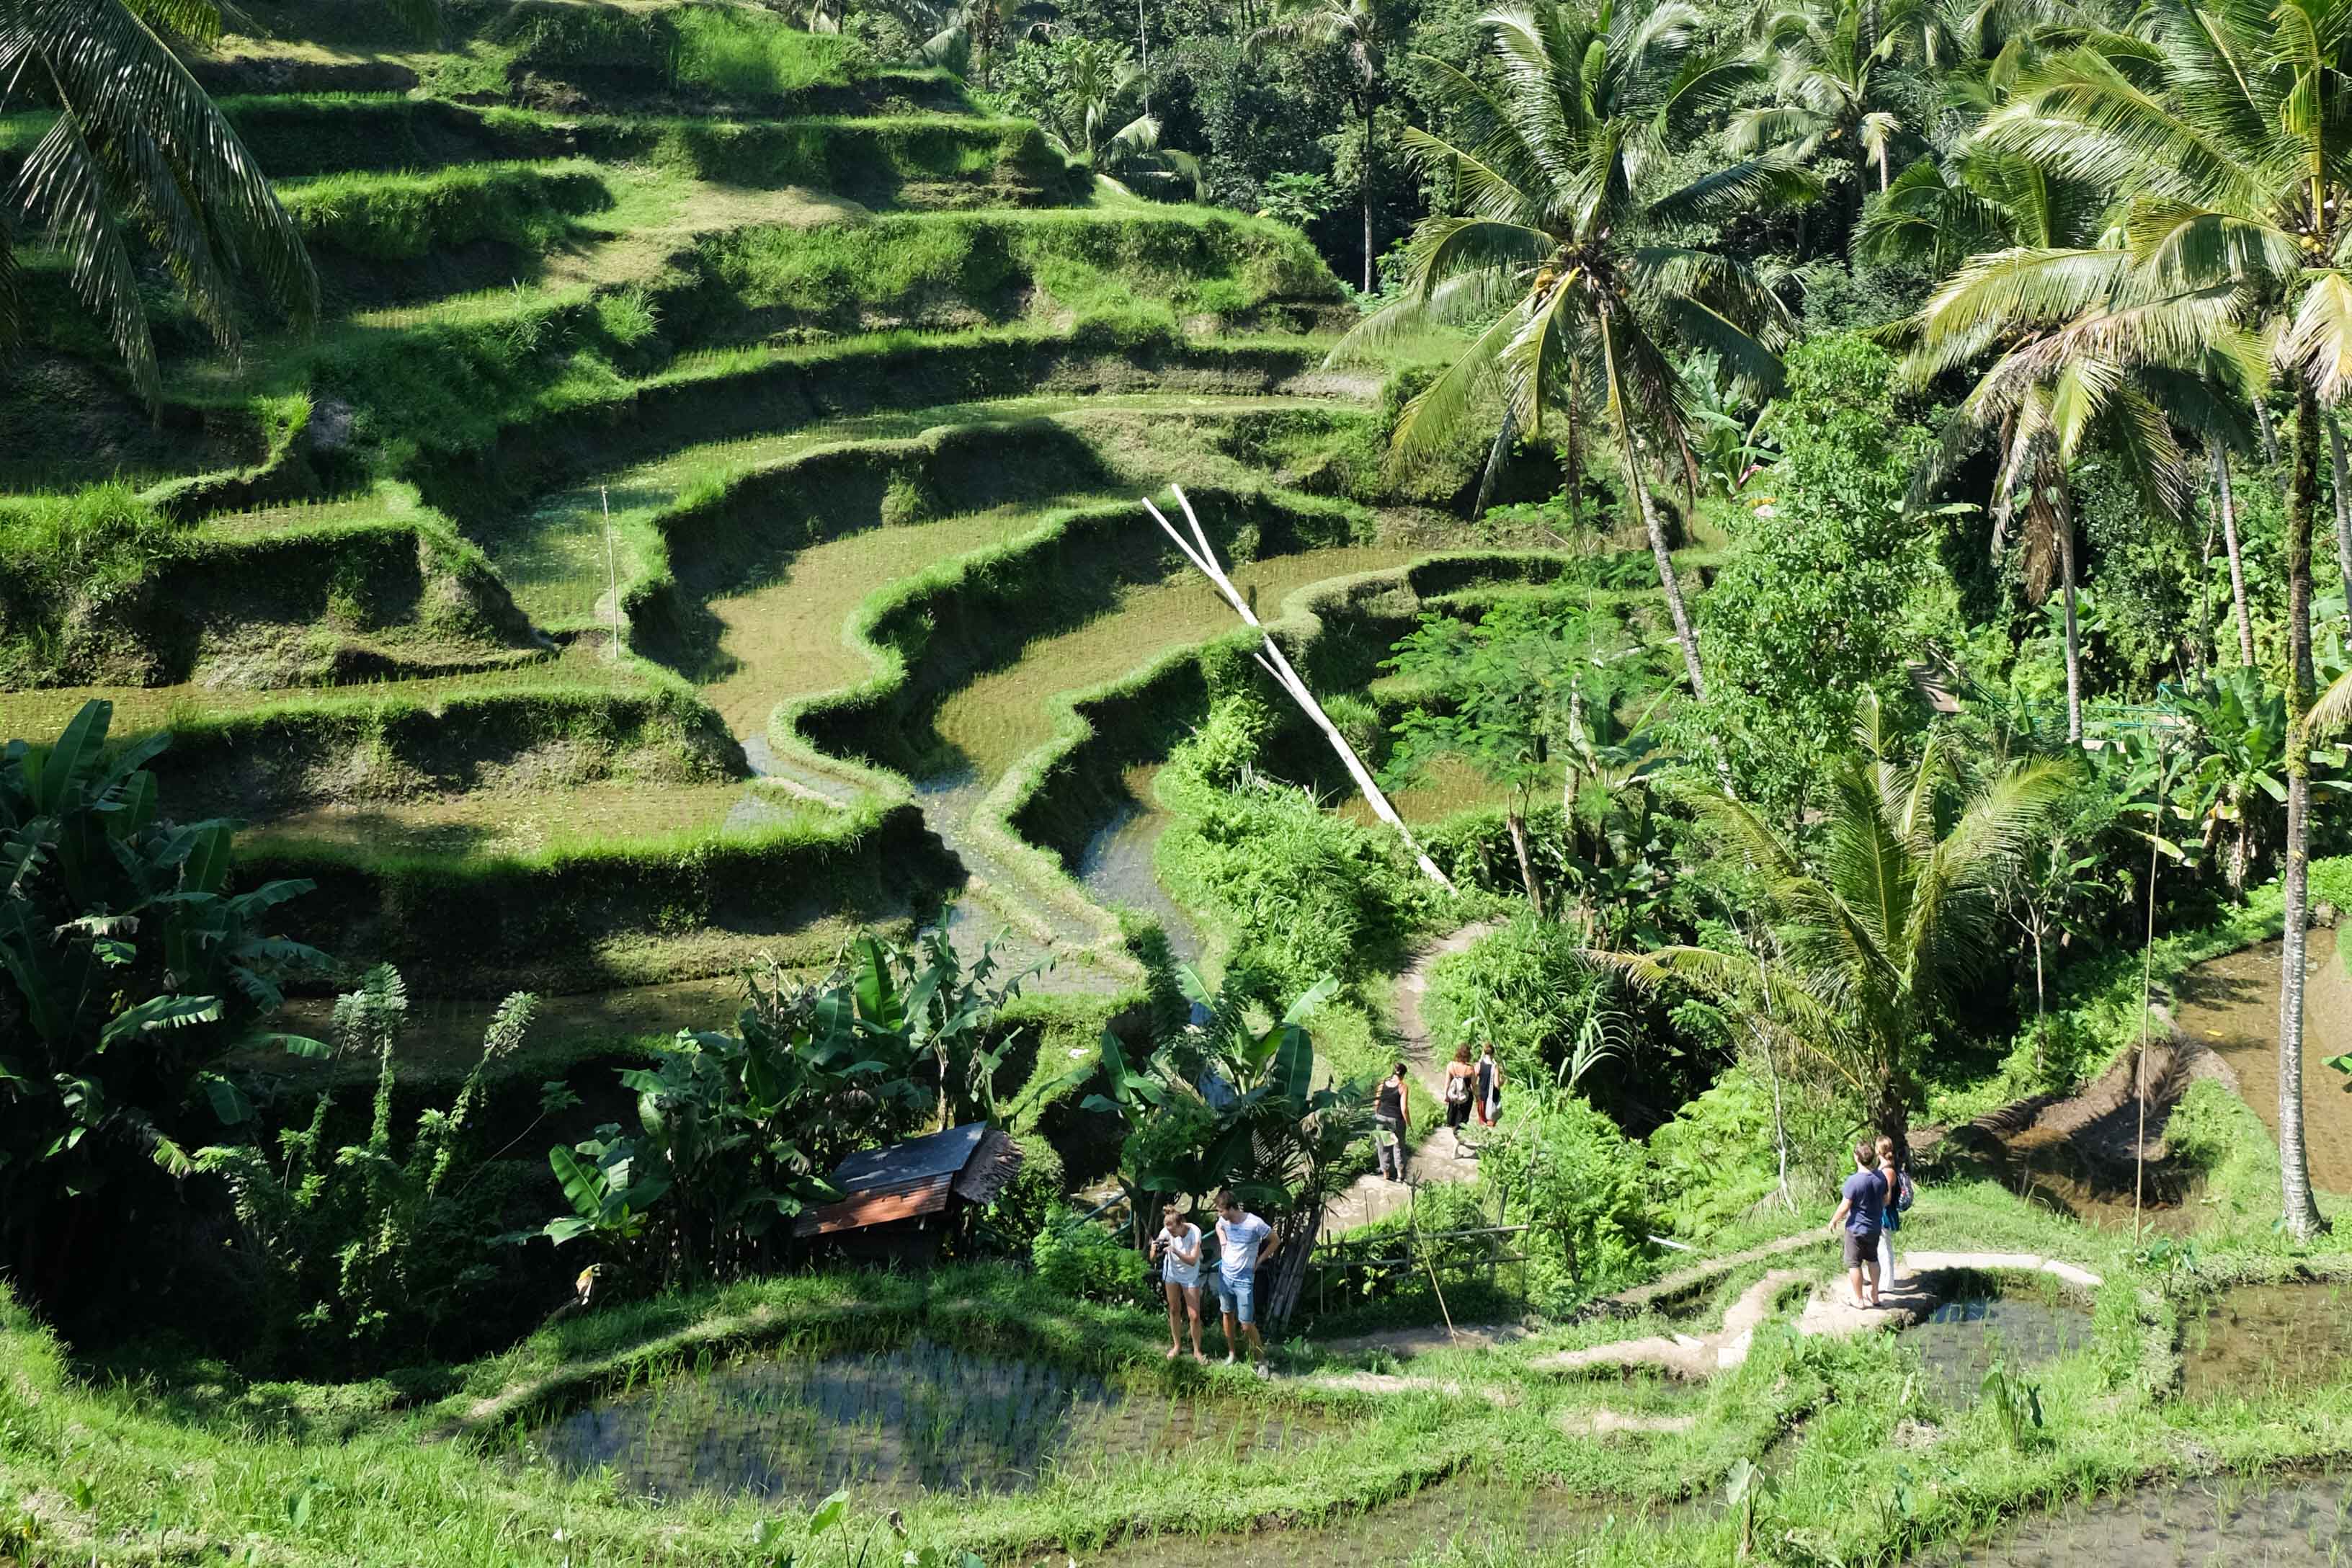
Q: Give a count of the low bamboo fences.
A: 1